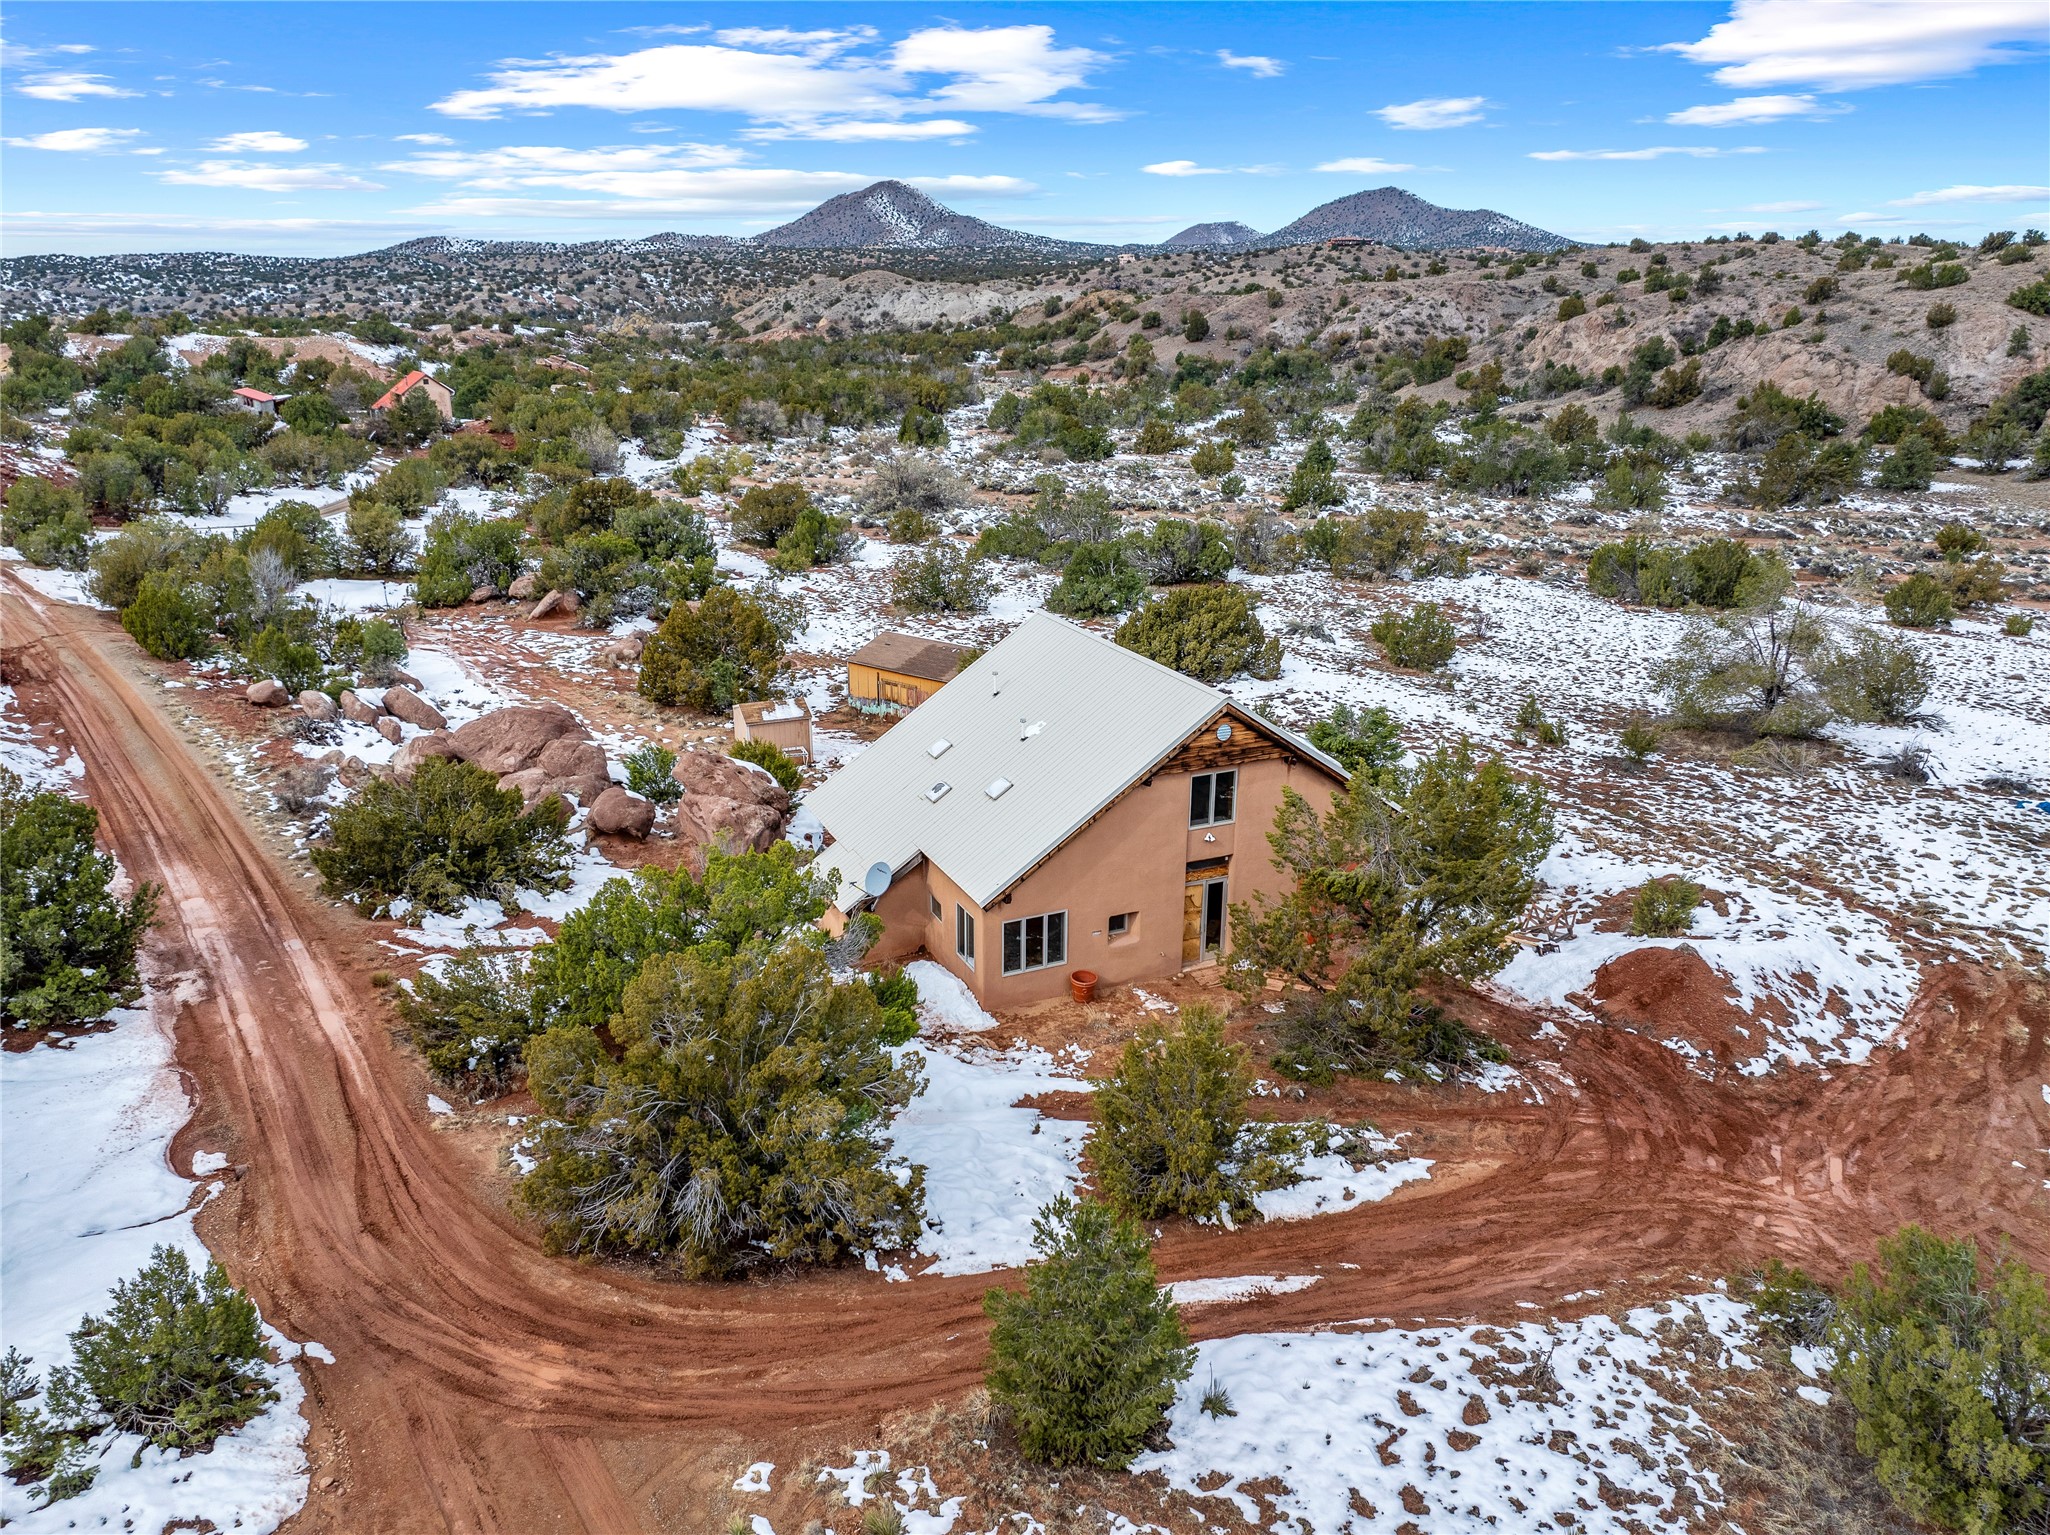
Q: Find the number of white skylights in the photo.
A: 3